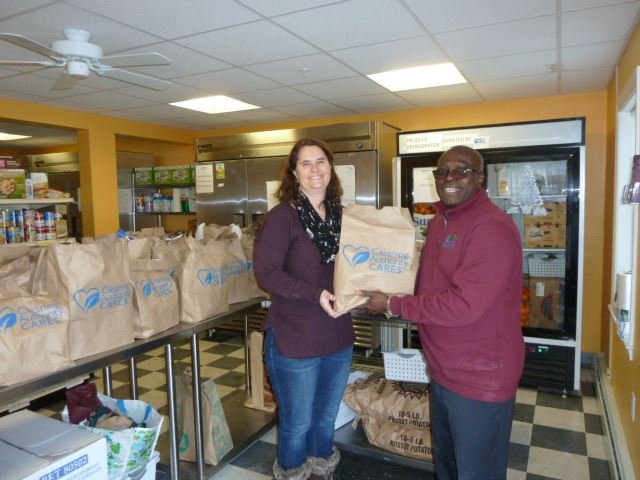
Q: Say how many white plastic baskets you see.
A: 2